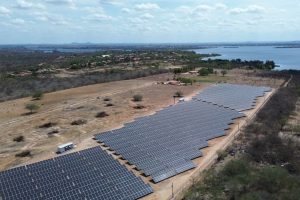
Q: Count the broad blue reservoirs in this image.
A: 1